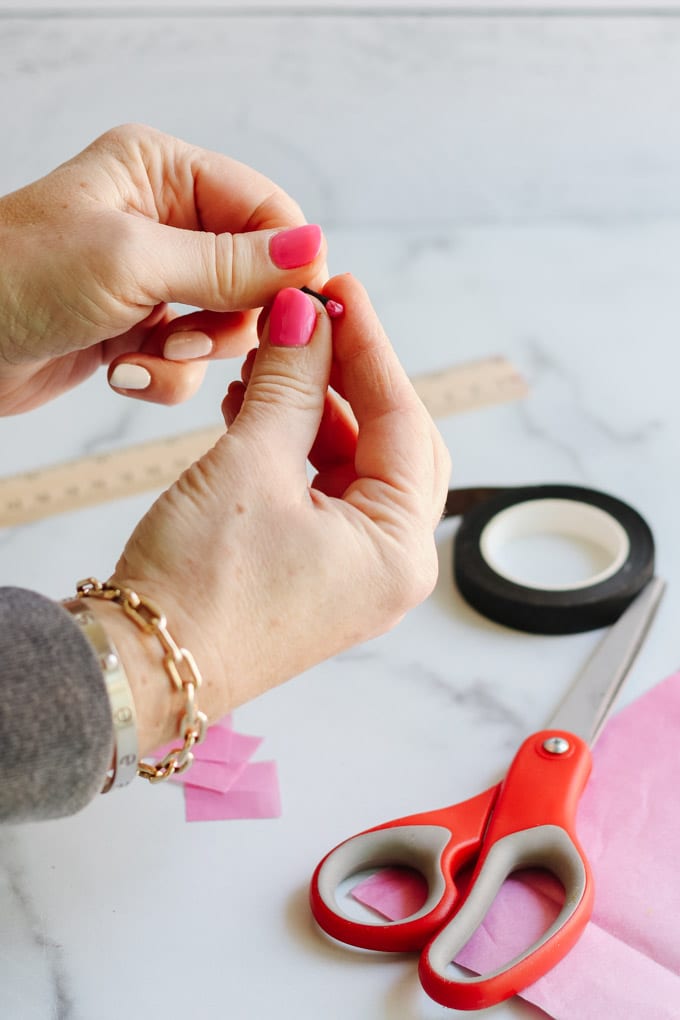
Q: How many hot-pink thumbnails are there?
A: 2